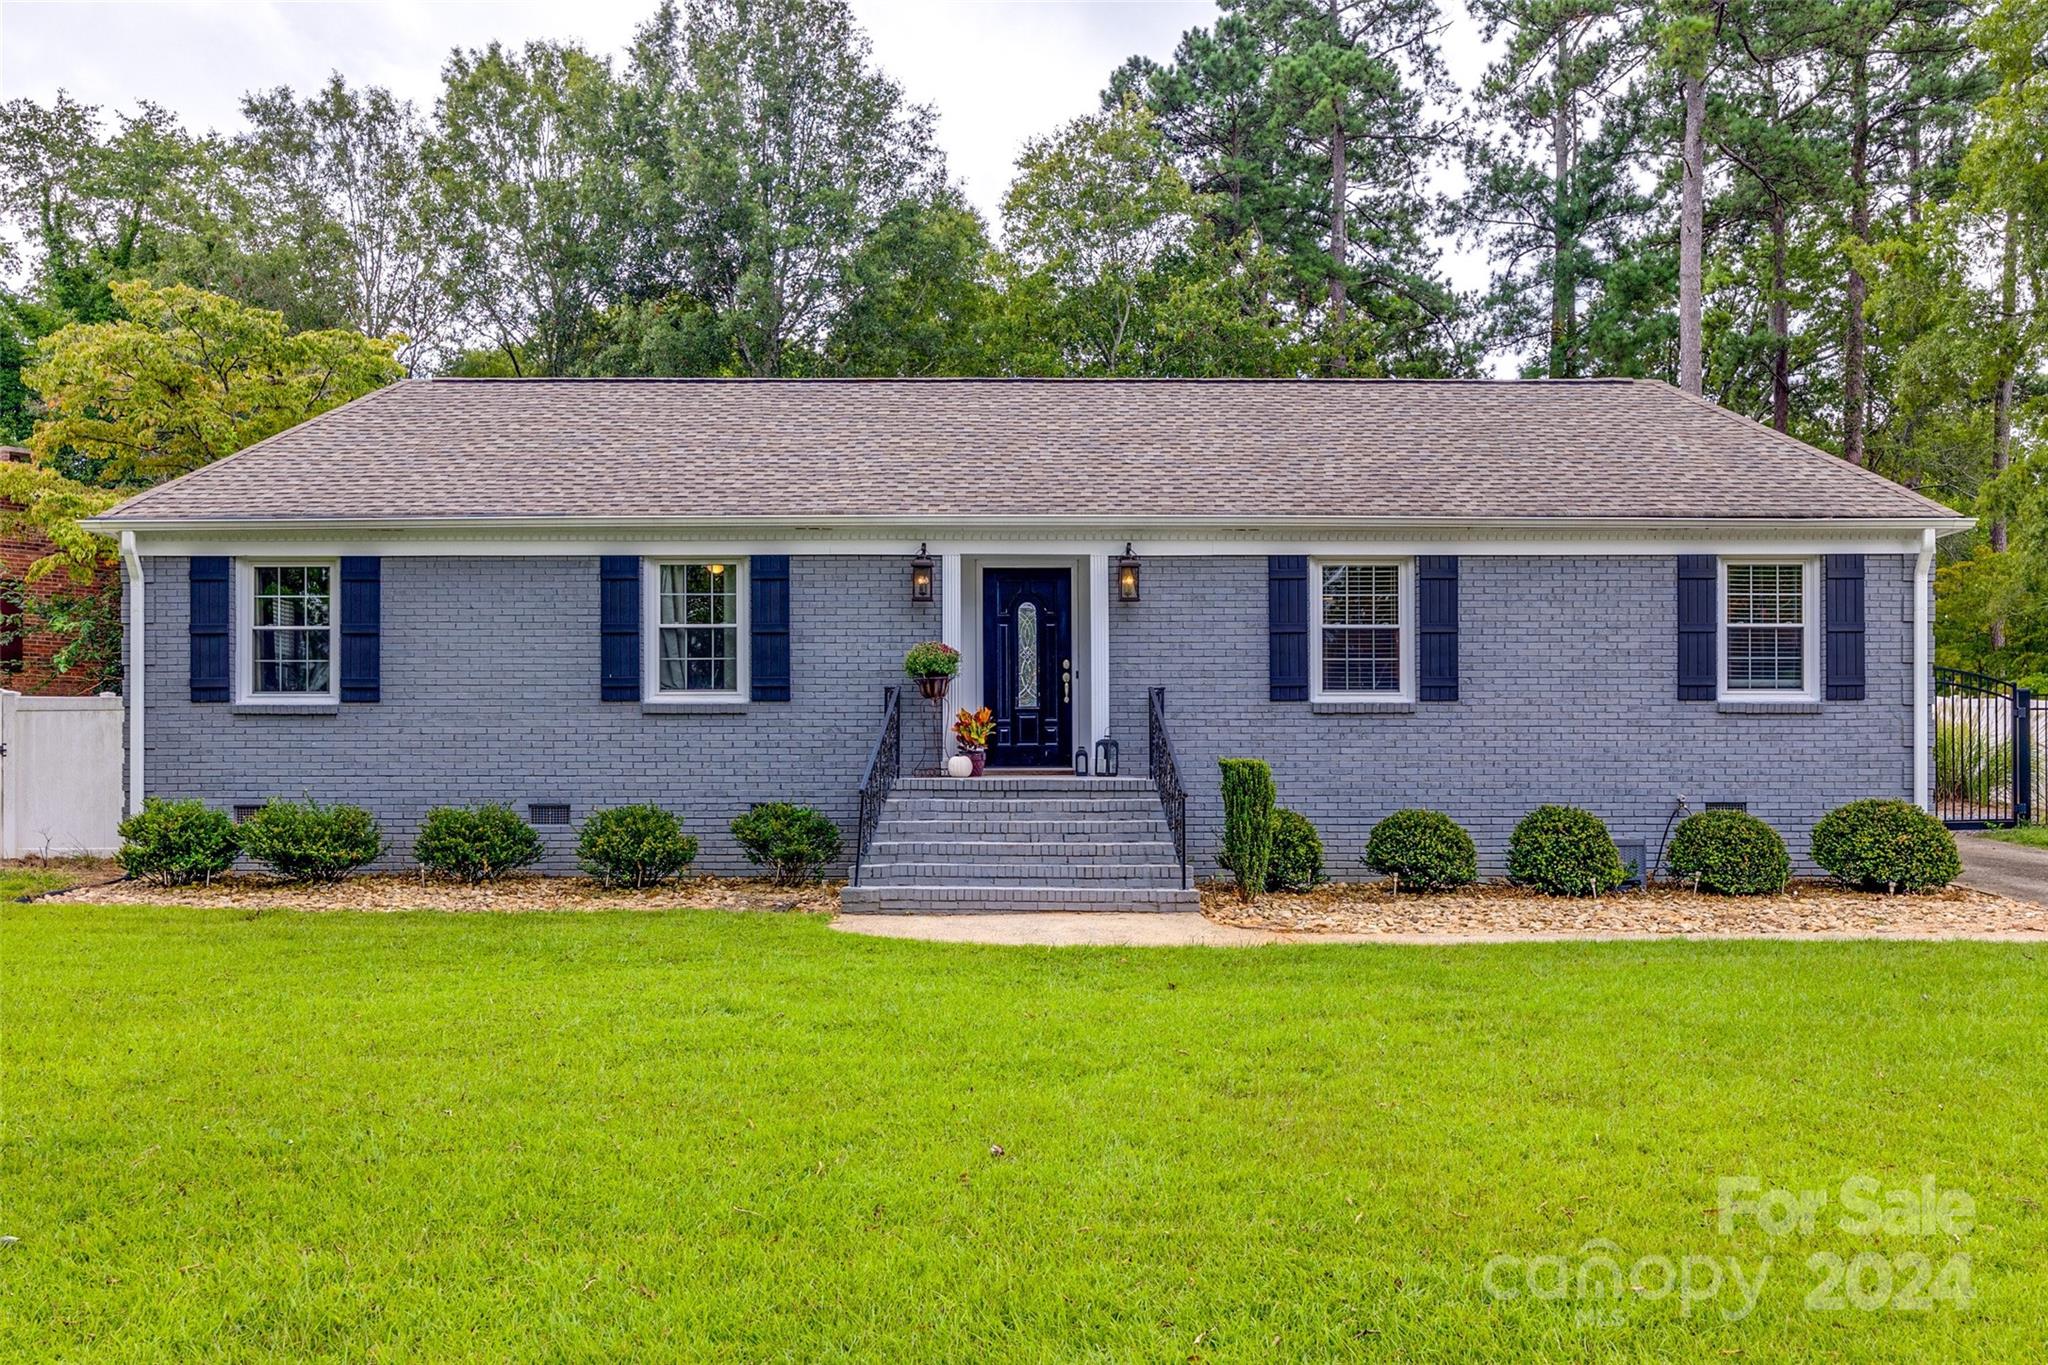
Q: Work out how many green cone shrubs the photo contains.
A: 1